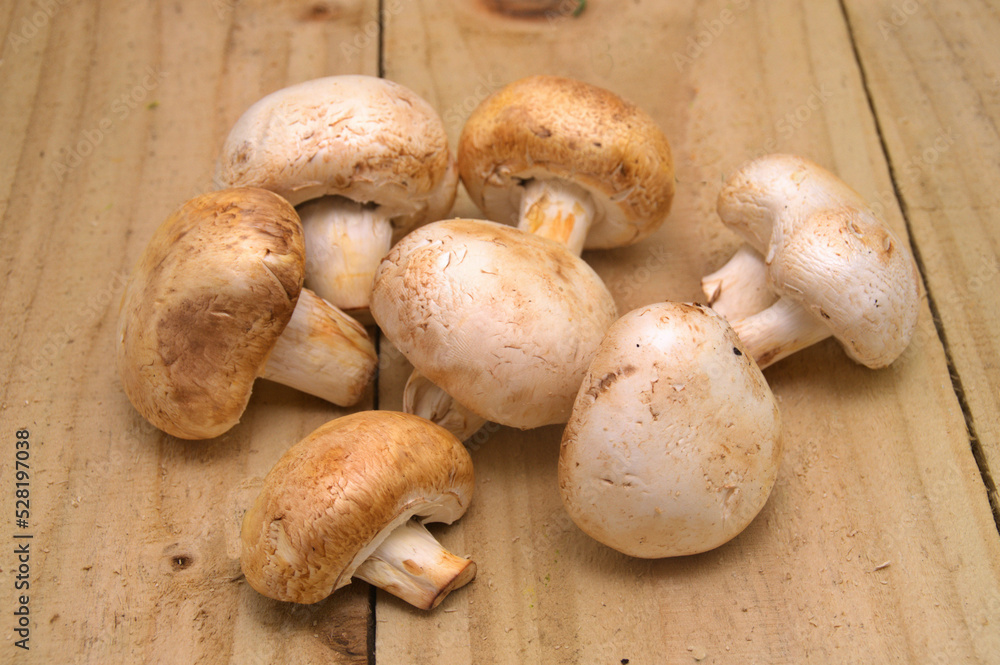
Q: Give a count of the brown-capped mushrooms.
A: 3